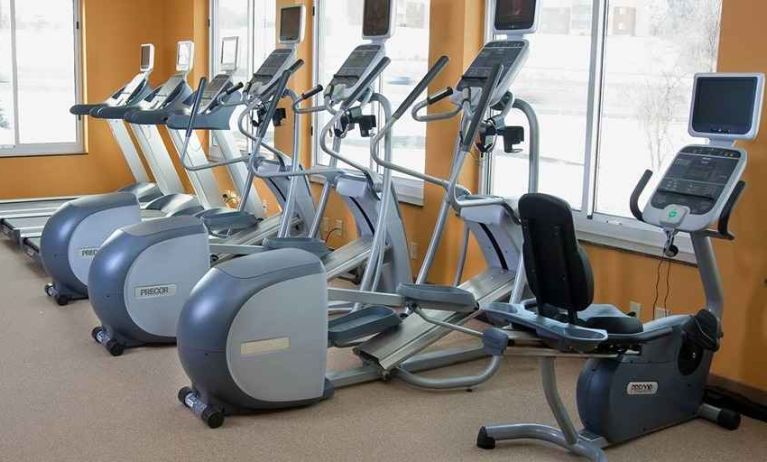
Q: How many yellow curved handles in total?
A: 0